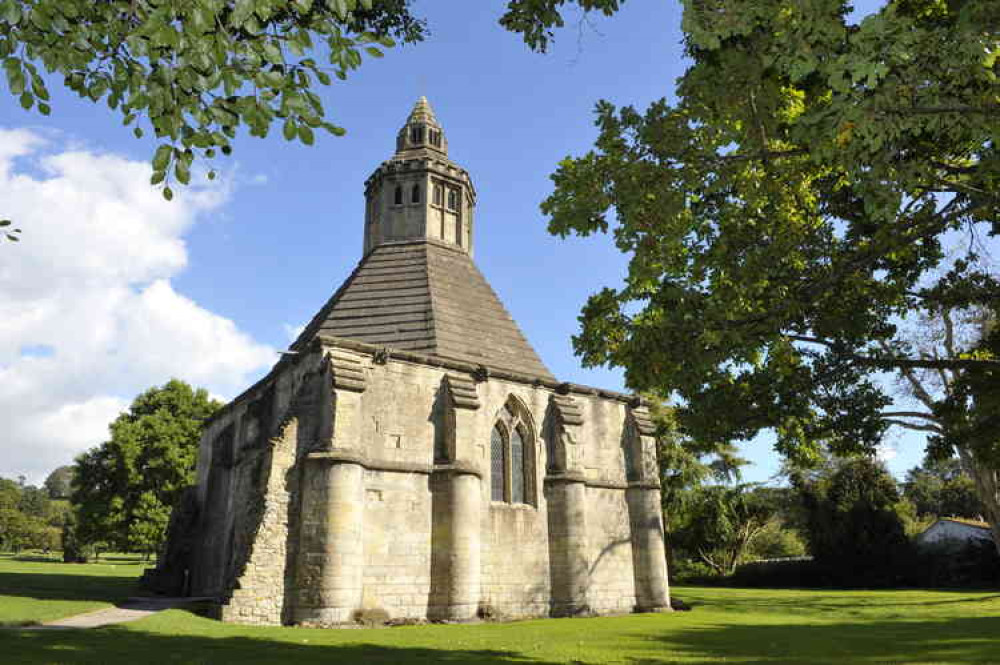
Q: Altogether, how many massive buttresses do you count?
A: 4